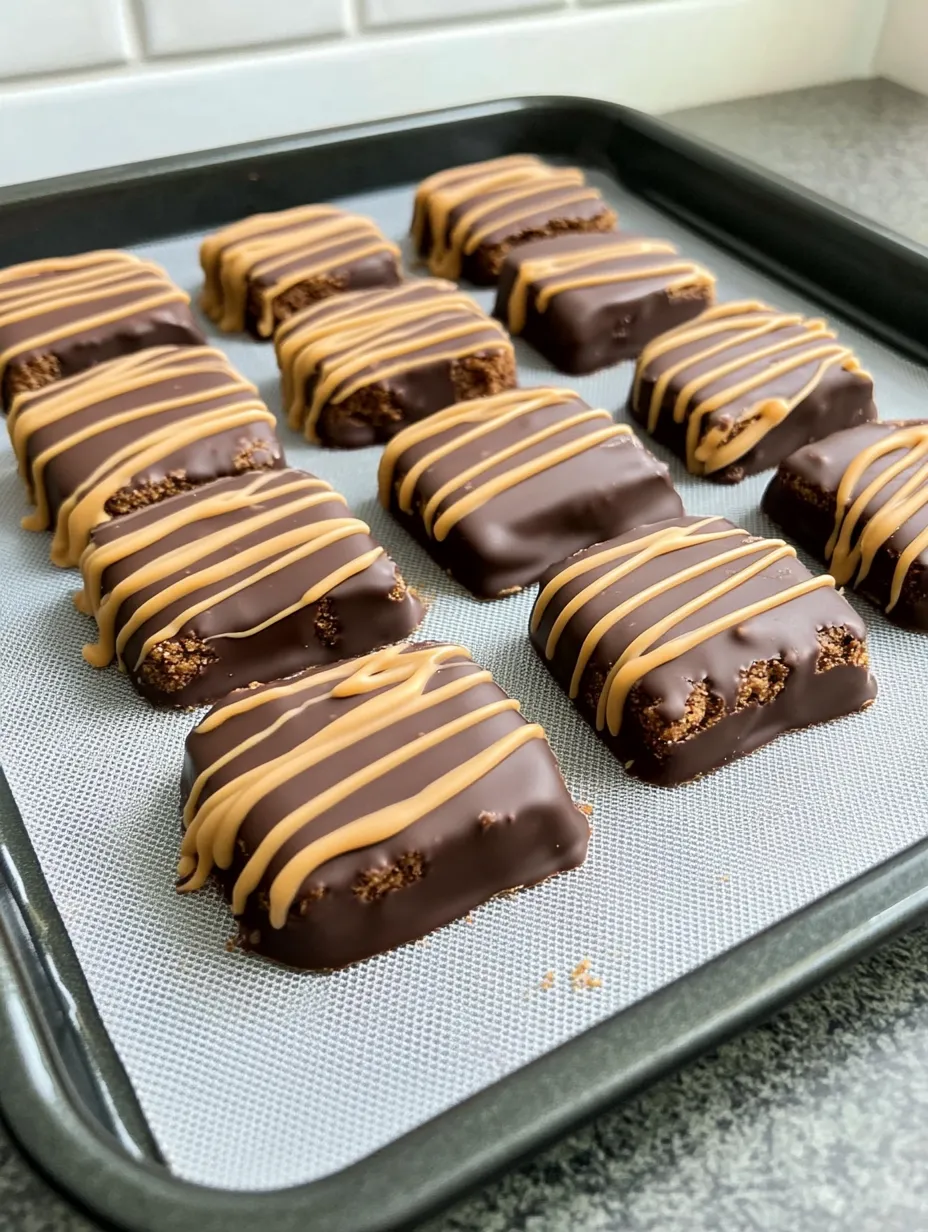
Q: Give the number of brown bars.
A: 12